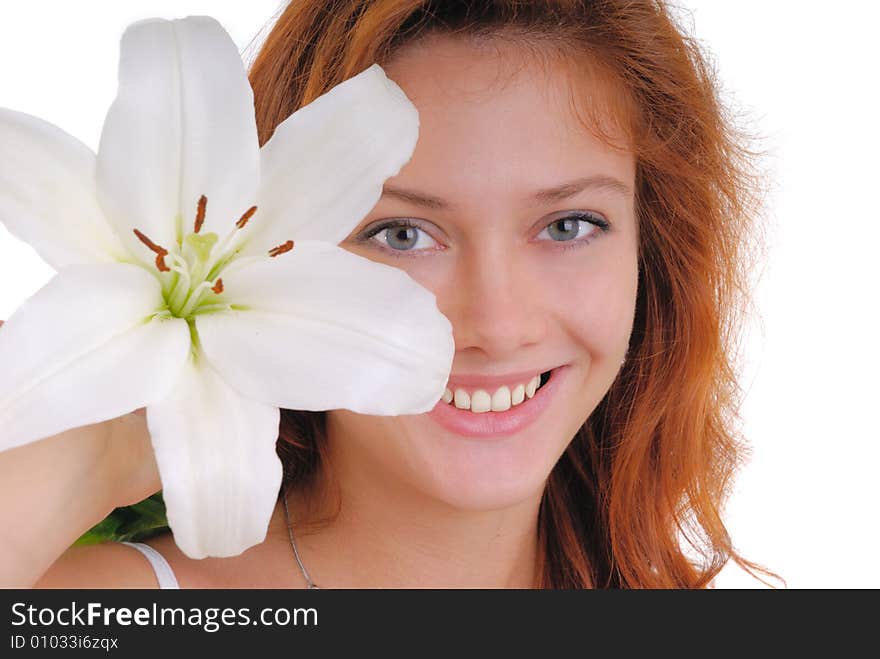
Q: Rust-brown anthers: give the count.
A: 6